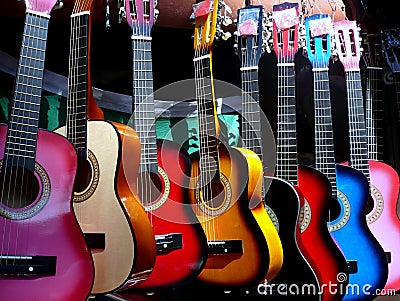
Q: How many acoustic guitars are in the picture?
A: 8